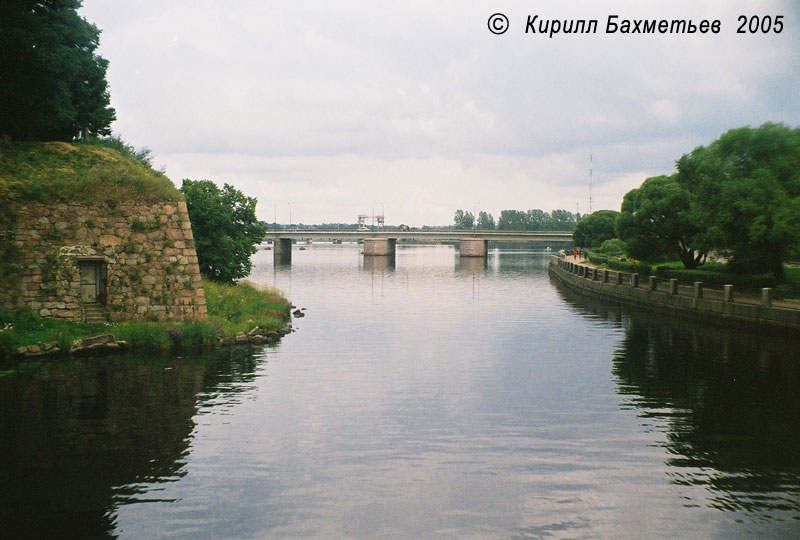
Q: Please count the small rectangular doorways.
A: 1